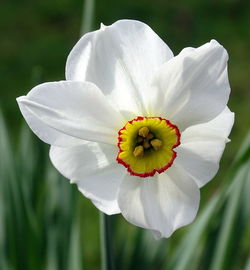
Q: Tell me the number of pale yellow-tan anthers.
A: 3